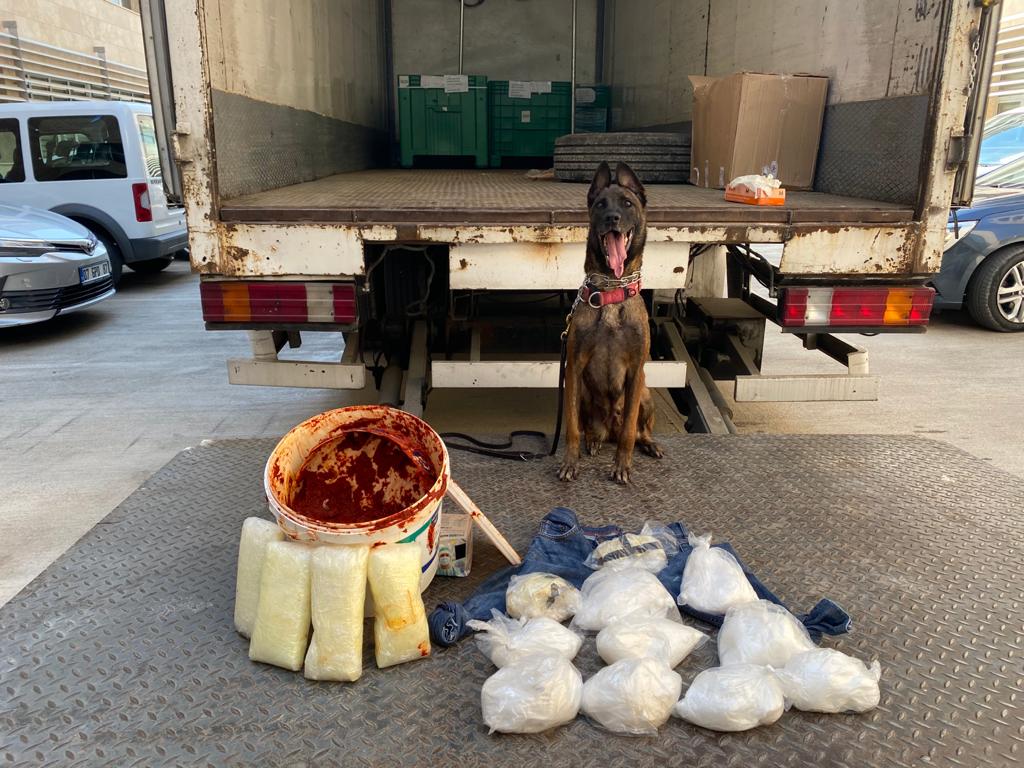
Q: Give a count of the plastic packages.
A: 15